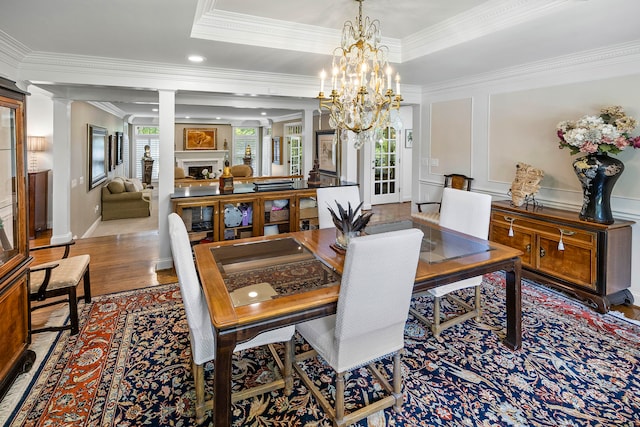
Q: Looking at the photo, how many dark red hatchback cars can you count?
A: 0